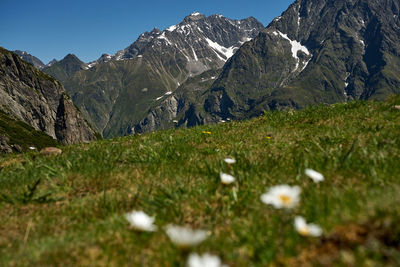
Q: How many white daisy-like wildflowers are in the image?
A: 8